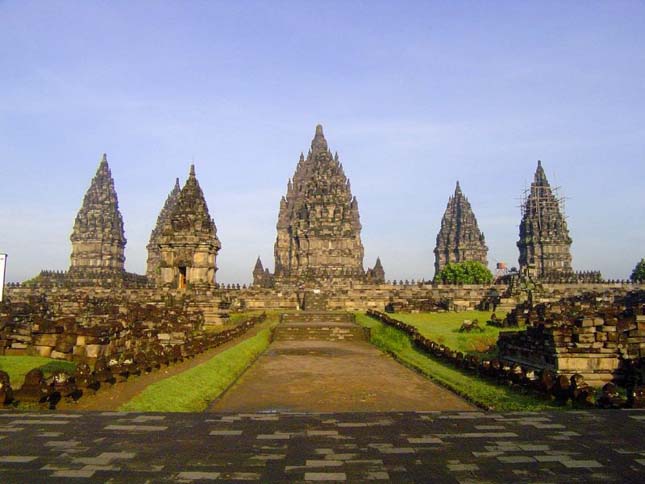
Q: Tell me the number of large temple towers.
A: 6